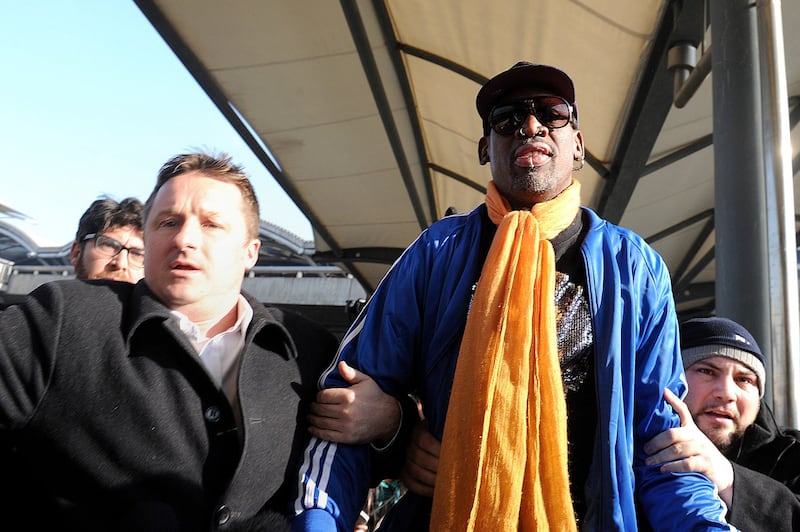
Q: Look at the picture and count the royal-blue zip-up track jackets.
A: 1